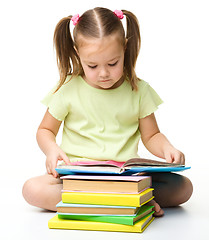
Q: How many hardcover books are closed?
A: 5